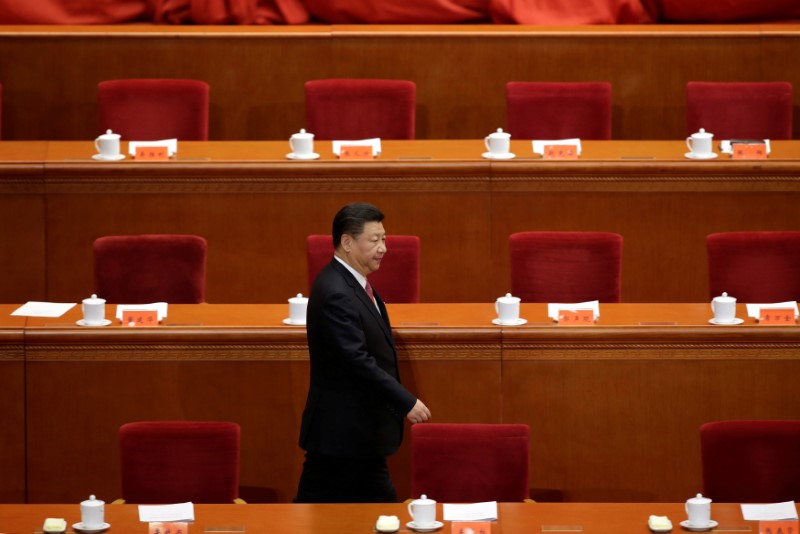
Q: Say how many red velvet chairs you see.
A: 11